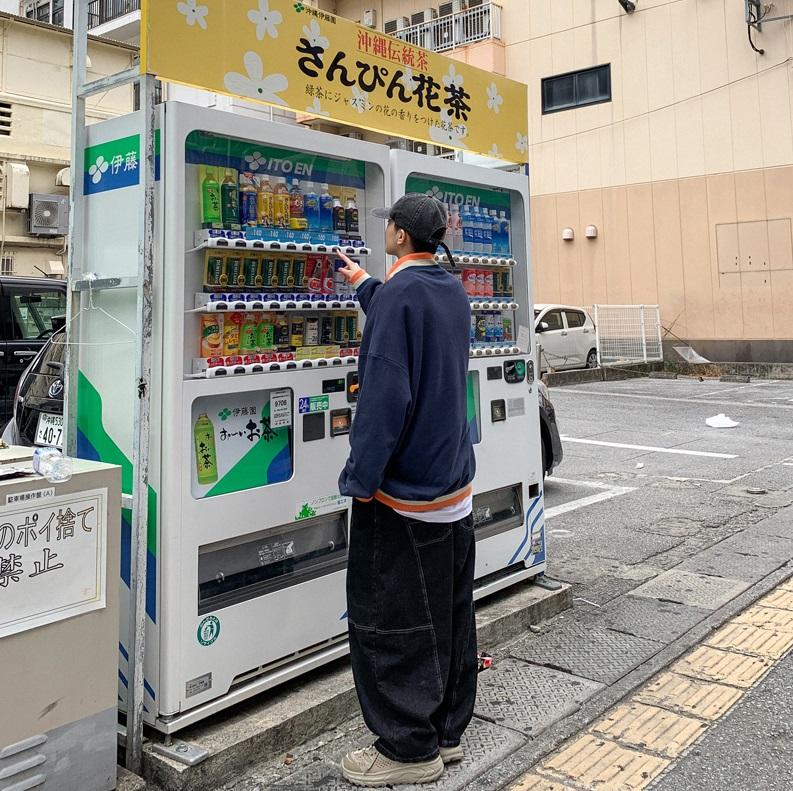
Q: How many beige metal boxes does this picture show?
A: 1